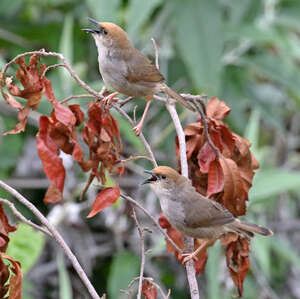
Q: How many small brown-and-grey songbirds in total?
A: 2